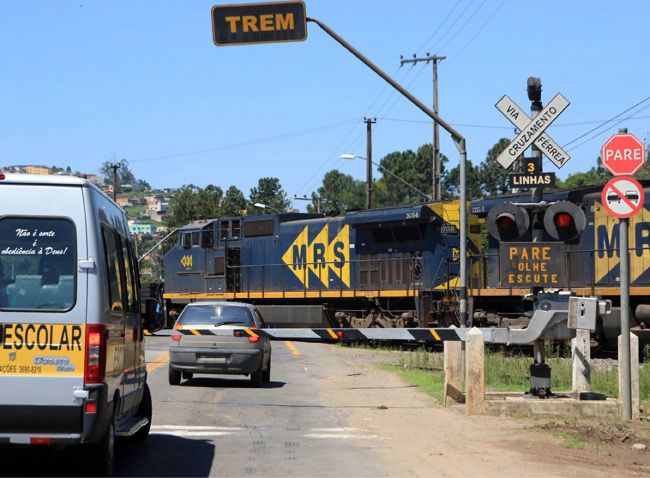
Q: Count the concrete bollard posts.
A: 4